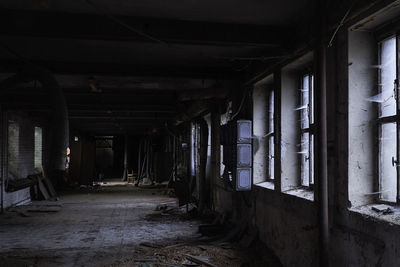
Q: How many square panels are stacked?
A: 3